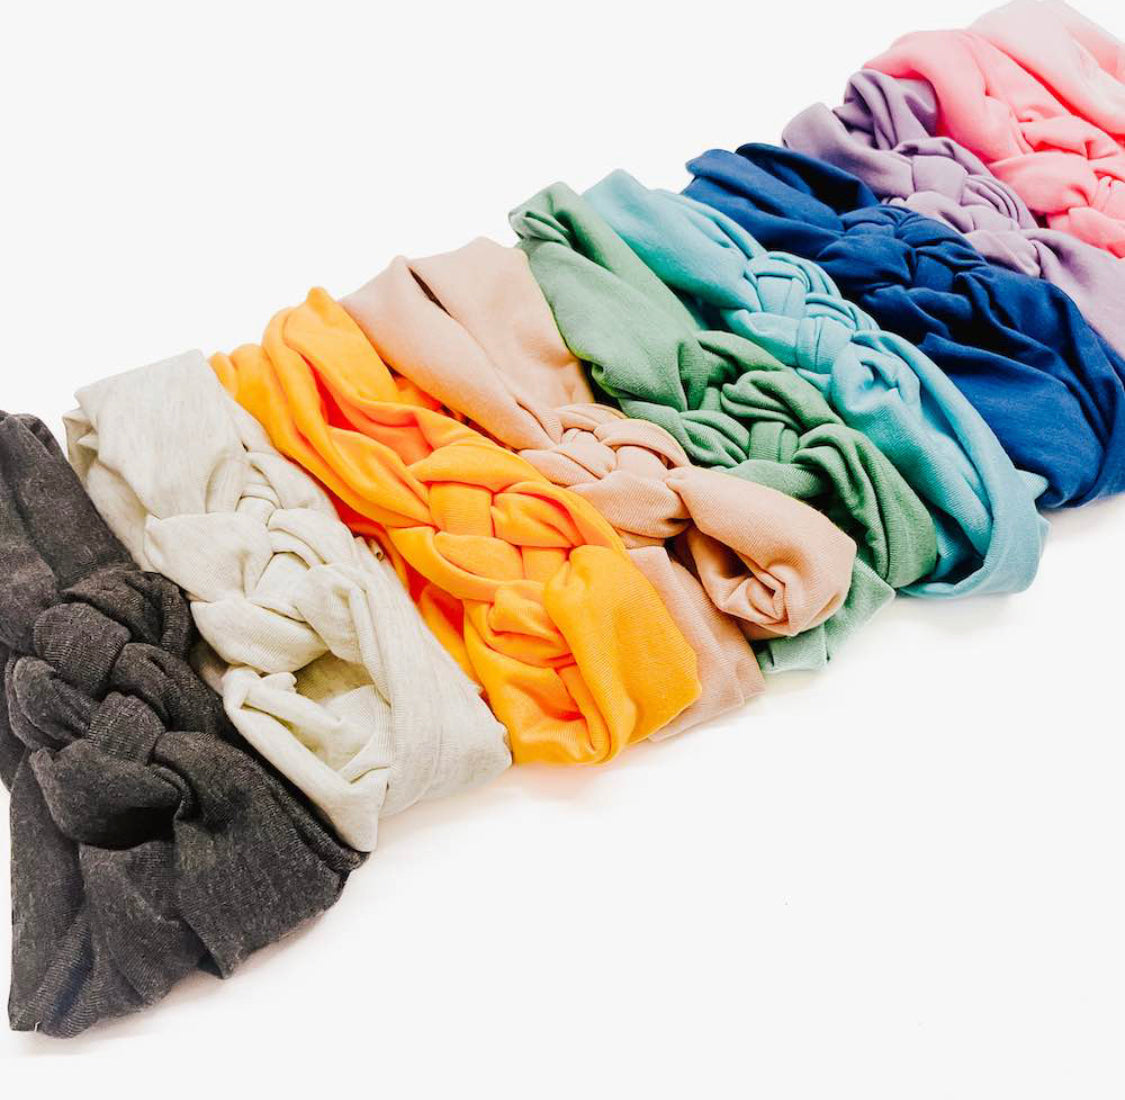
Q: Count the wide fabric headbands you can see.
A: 10